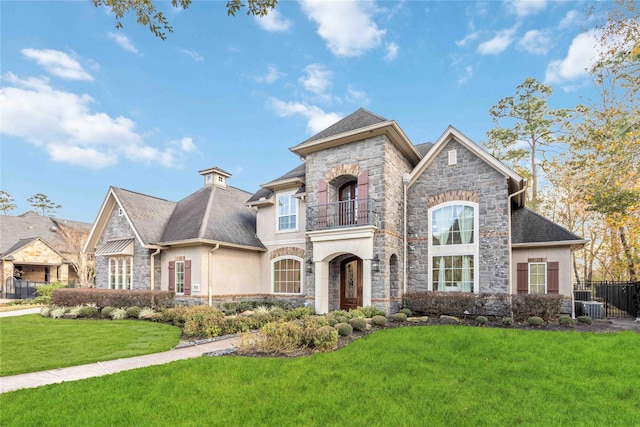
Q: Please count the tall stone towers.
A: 1